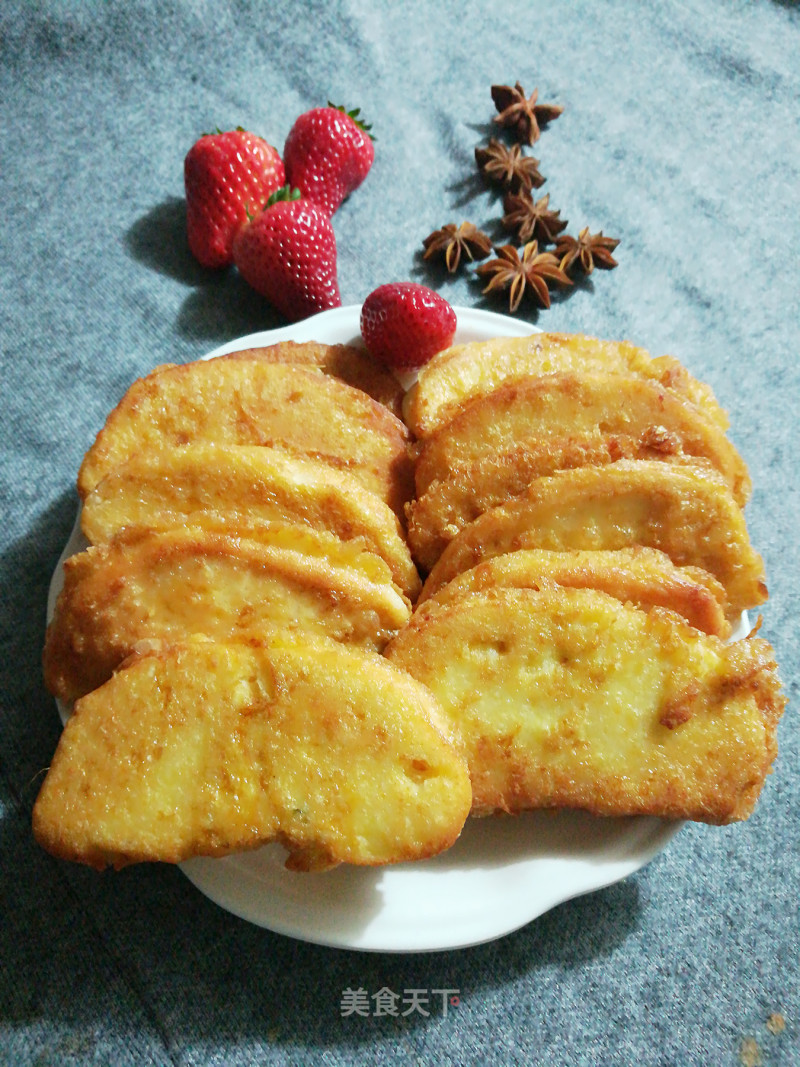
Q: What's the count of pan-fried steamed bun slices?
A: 11